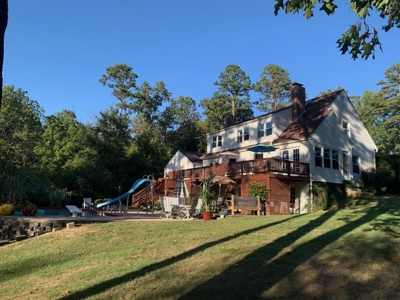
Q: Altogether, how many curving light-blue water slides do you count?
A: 1